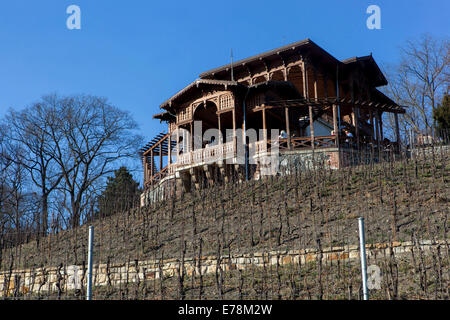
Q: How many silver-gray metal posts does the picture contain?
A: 2